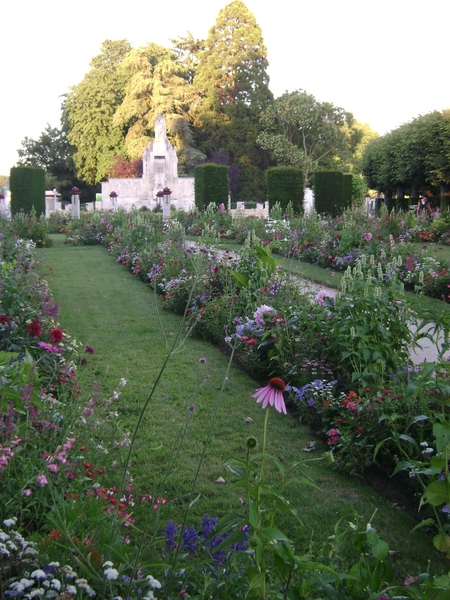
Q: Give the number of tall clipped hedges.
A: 5